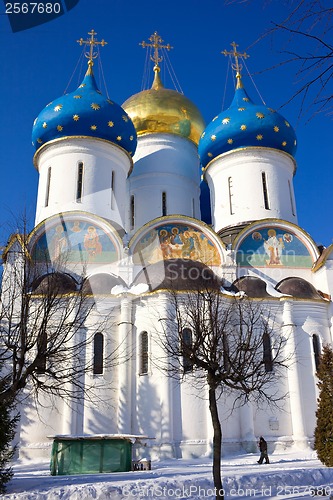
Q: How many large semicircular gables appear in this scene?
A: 3